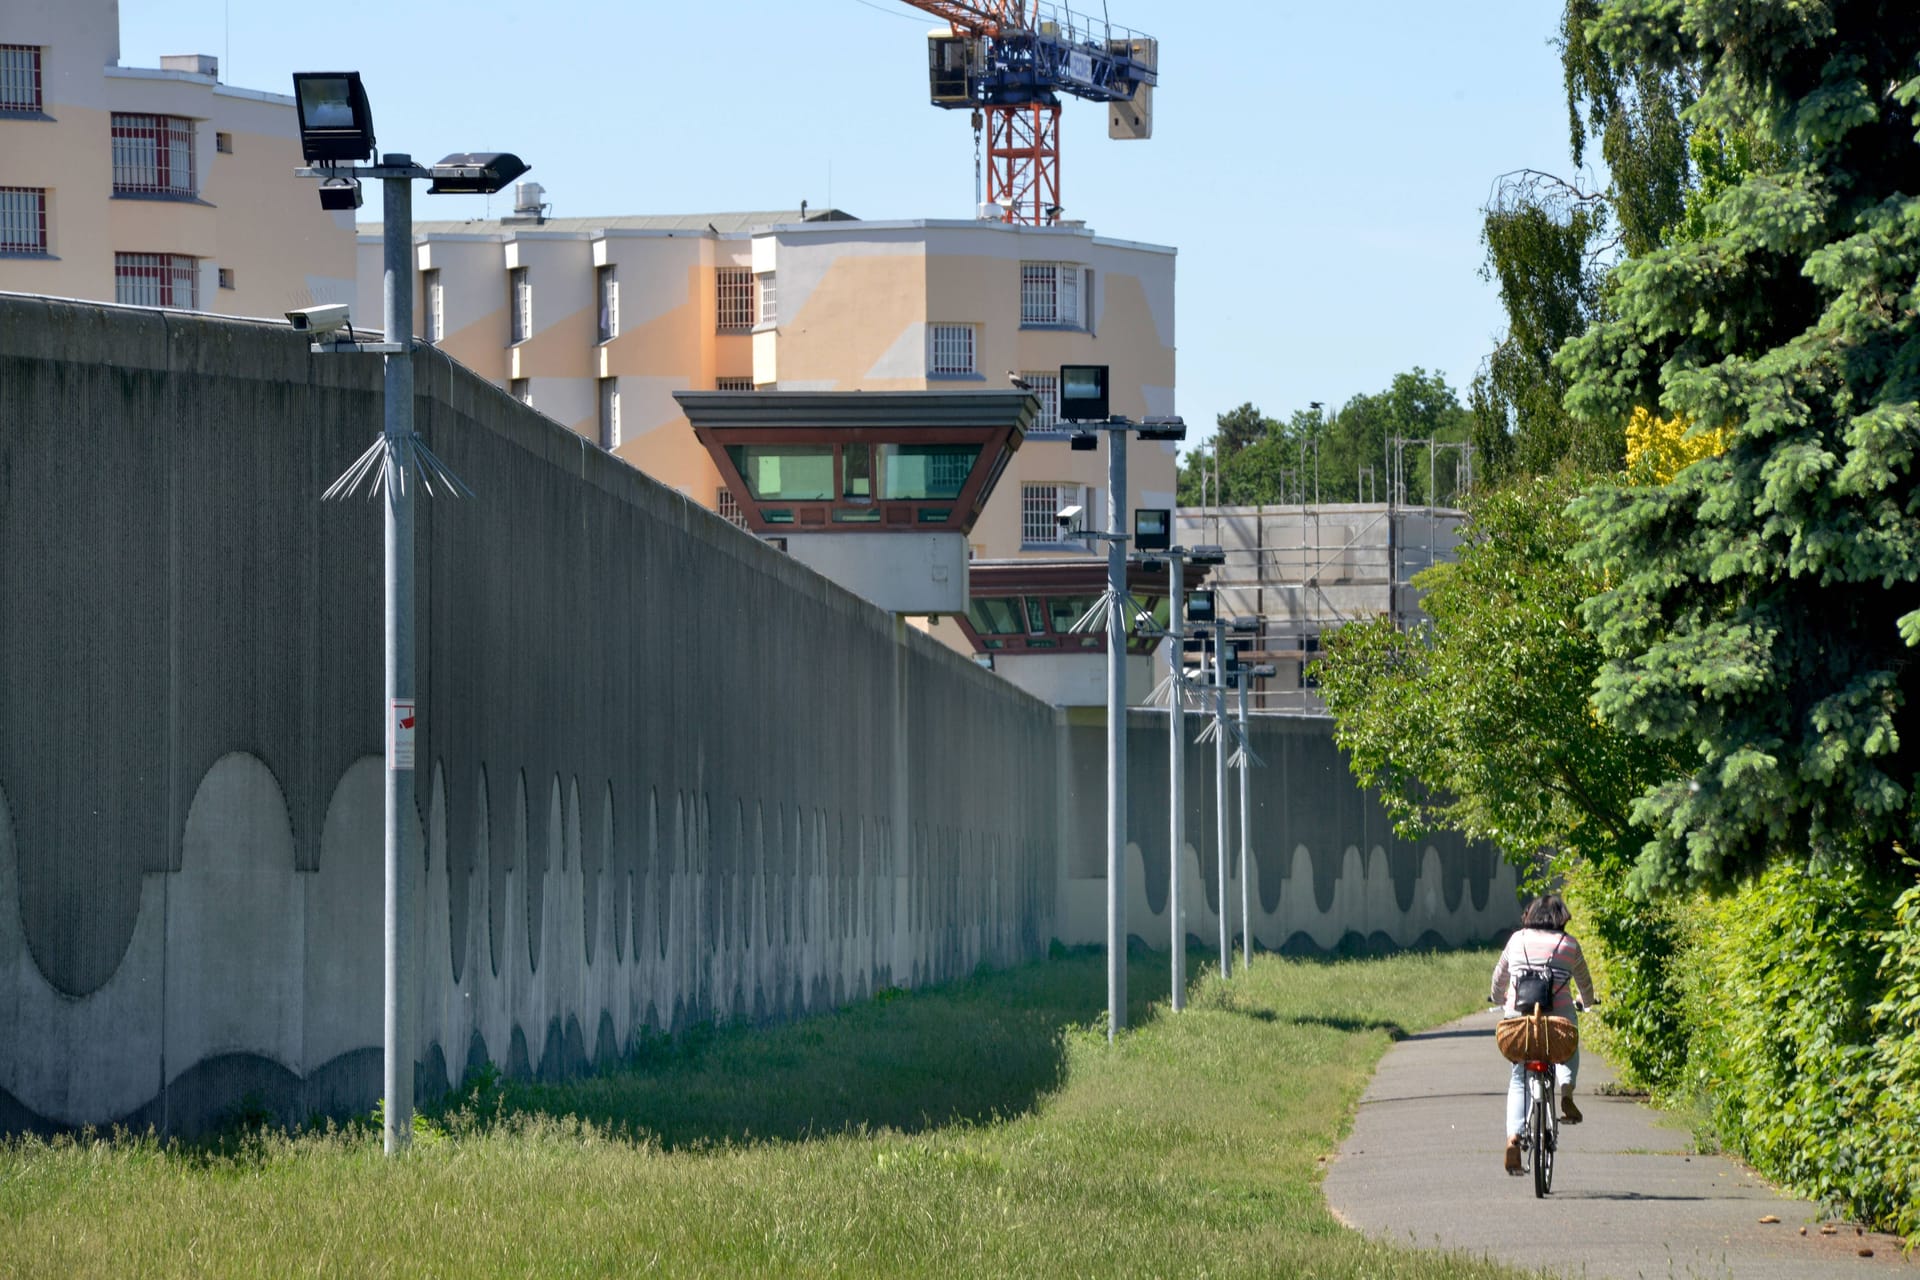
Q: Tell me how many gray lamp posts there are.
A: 5